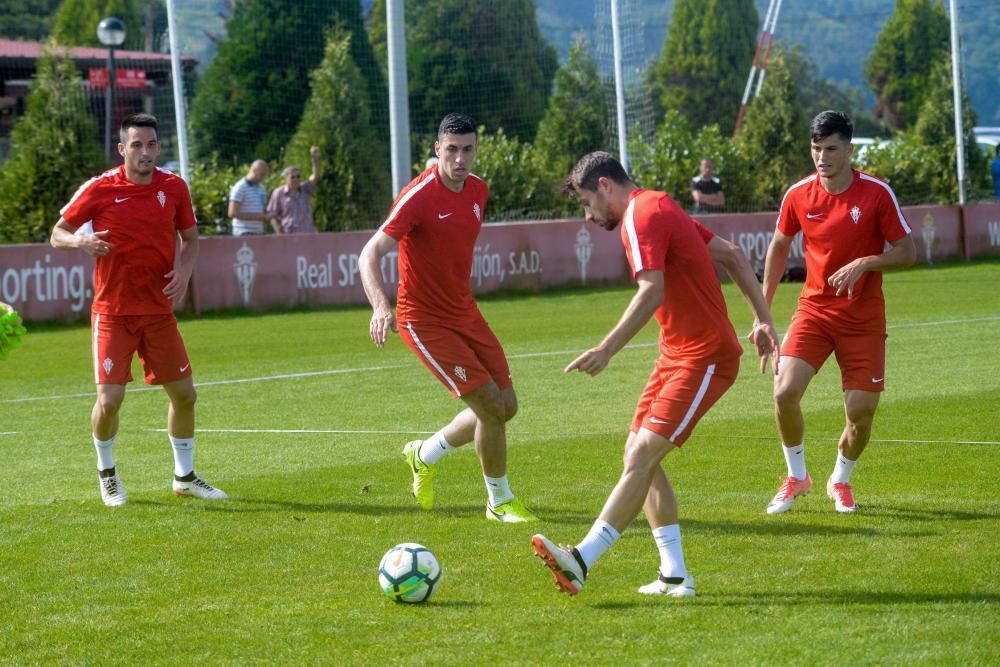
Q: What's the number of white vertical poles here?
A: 4